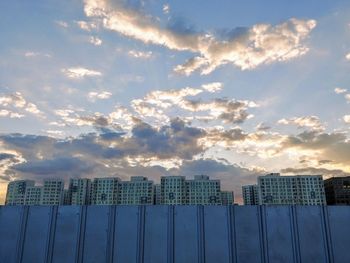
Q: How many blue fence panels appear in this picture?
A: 12